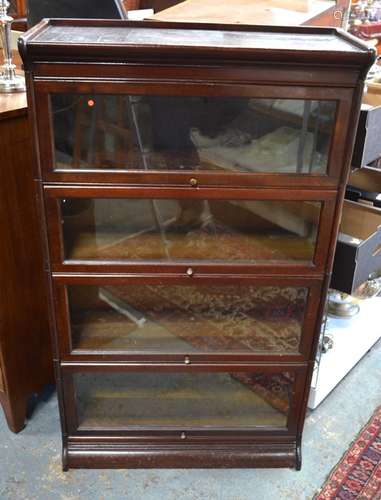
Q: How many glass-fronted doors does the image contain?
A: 4